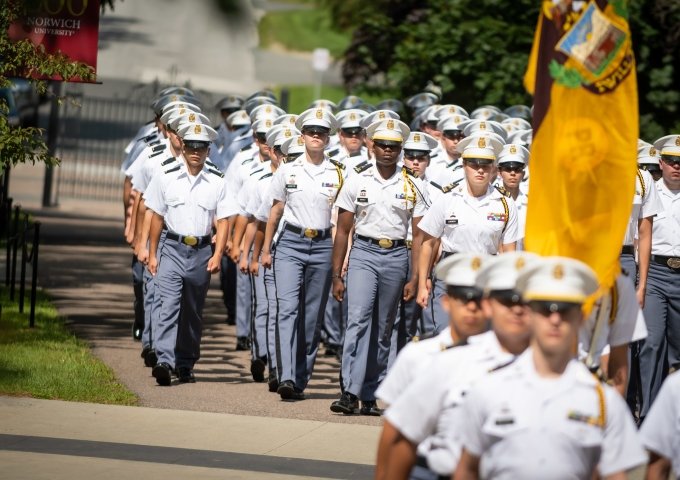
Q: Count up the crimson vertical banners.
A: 1